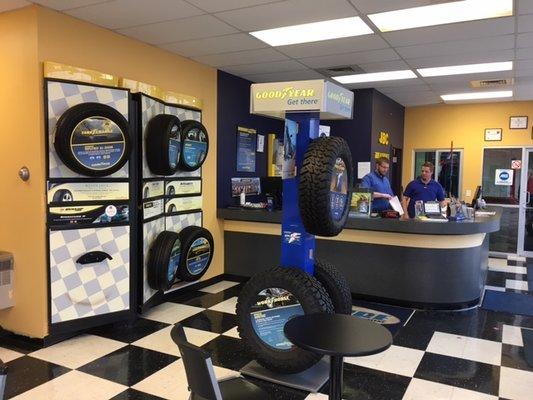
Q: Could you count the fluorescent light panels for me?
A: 5